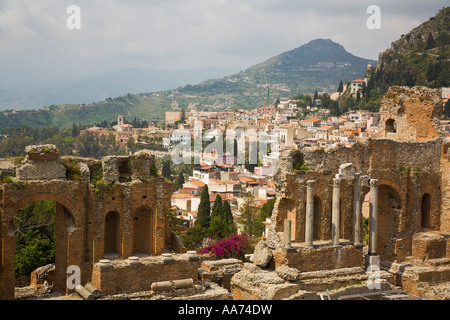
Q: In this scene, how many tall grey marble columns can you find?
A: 4